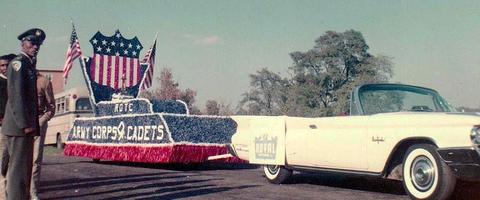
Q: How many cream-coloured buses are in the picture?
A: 1